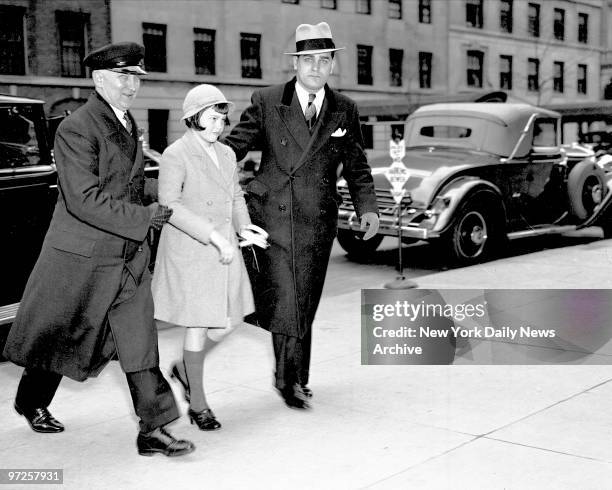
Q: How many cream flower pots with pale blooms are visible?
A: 0